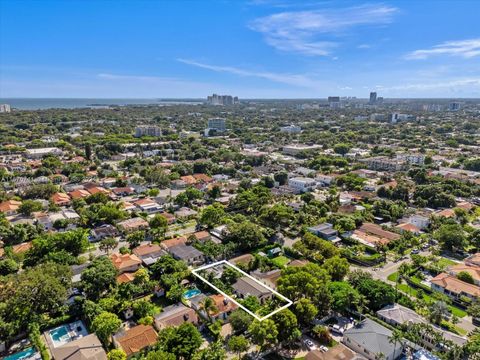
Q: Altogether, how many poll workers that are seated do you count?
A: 0